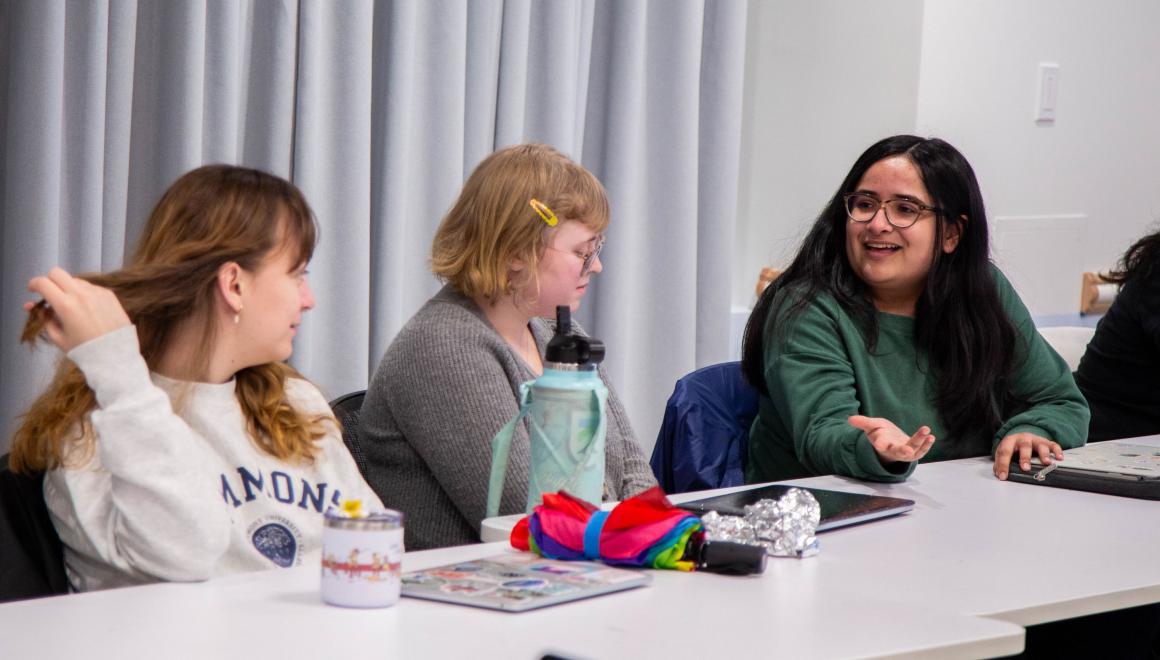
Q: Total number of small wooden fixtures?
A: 2